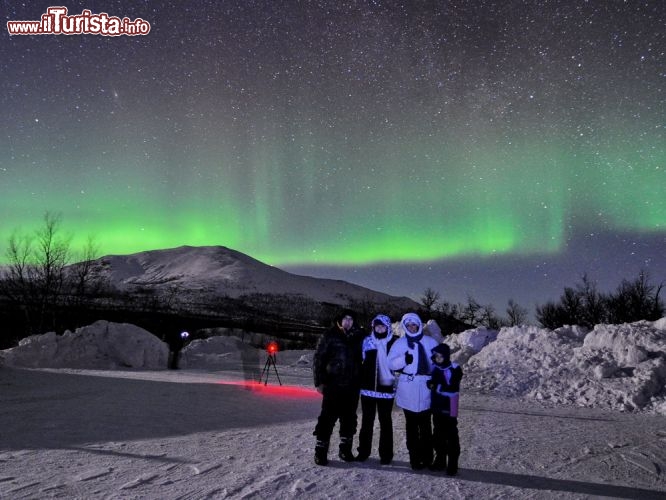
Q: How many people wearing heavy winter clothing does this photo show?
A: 4